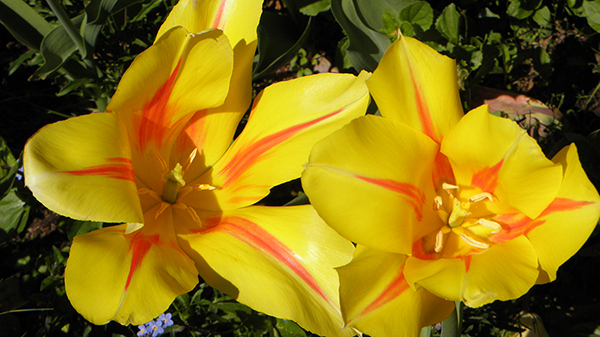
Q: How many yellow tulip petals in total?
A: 12